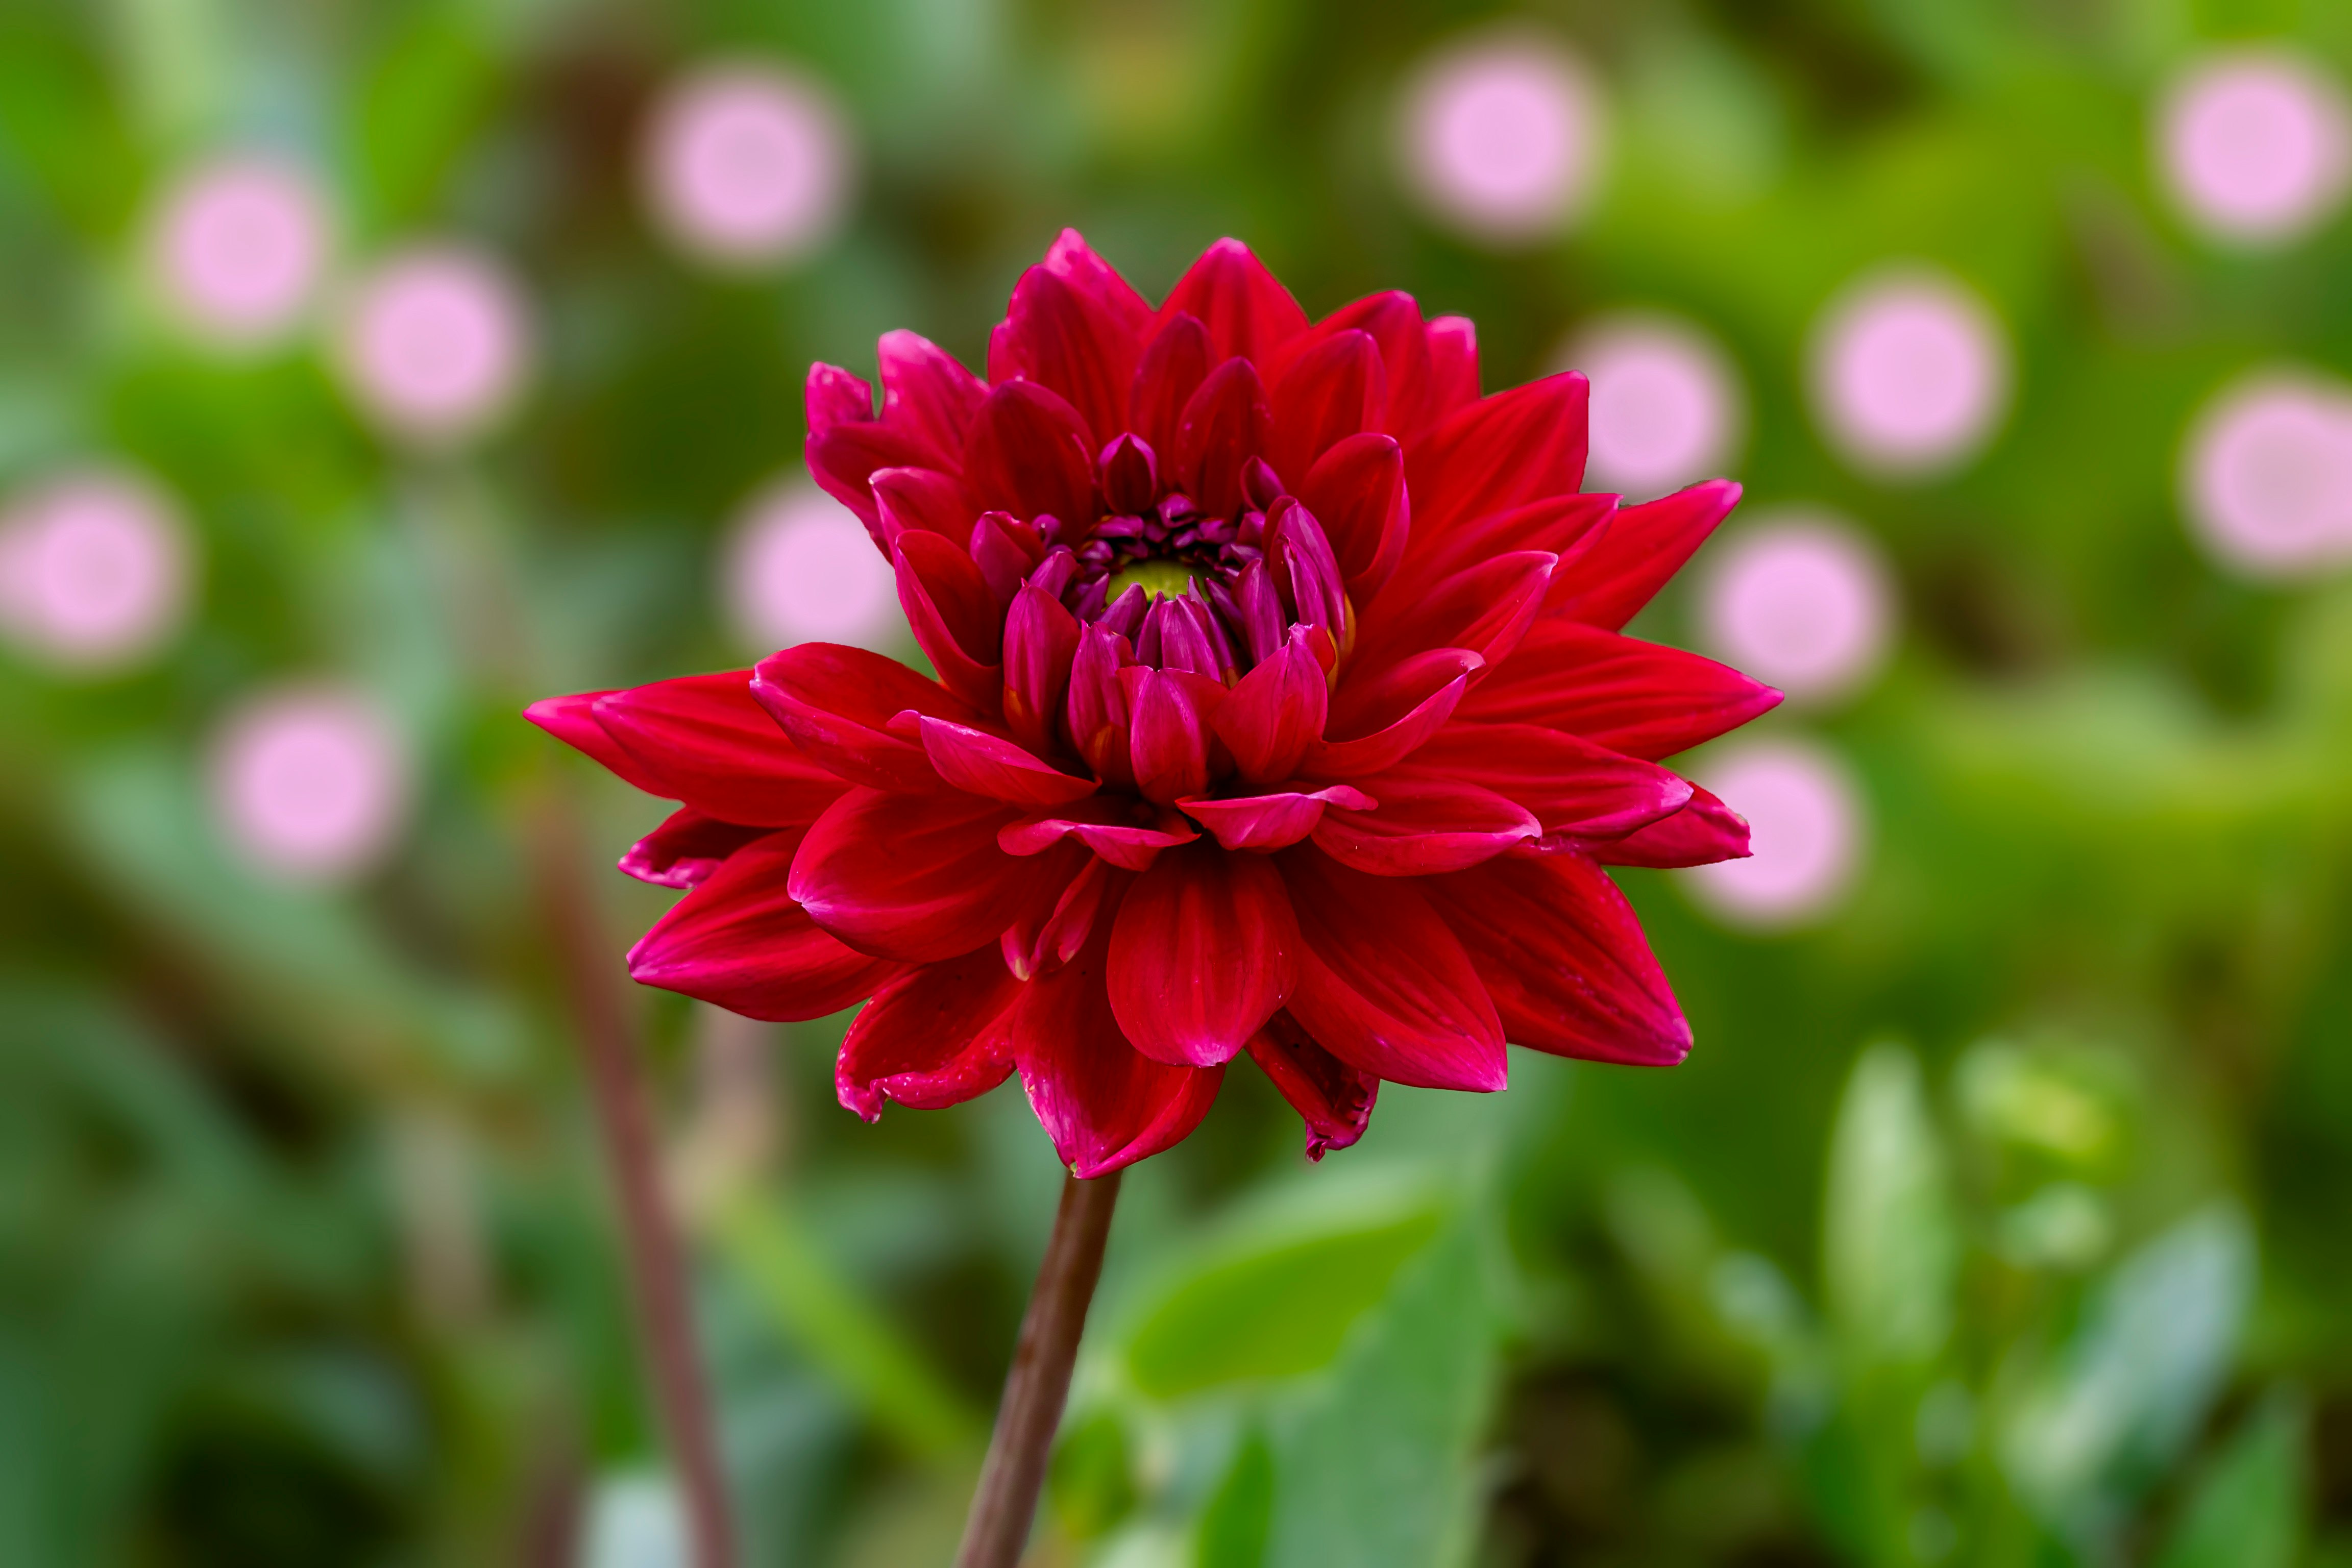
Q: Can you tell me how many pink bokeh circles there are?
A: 13